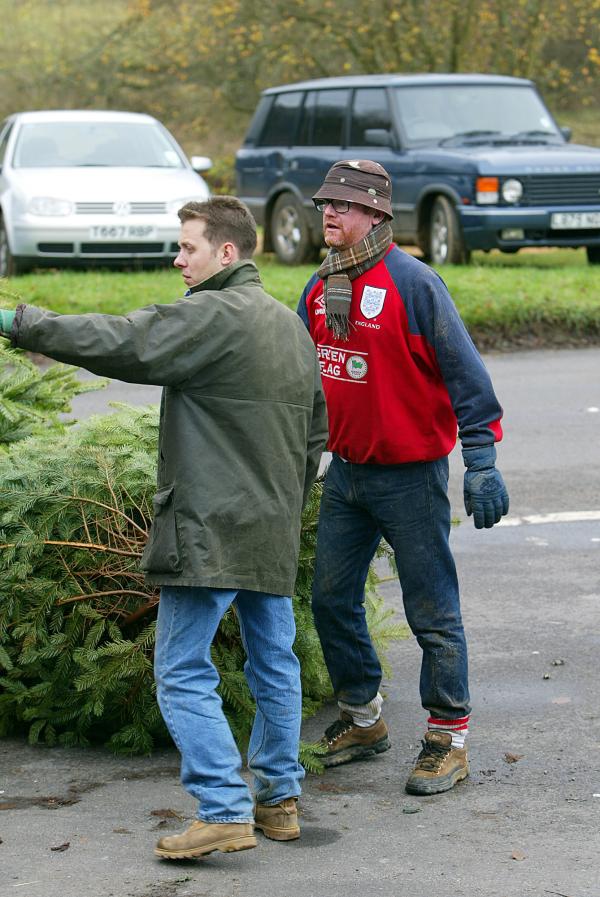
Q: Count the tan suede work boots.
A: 2